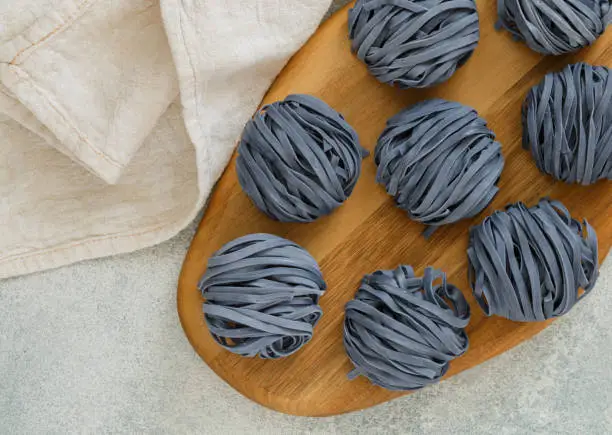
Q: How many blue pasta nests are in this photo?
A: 8